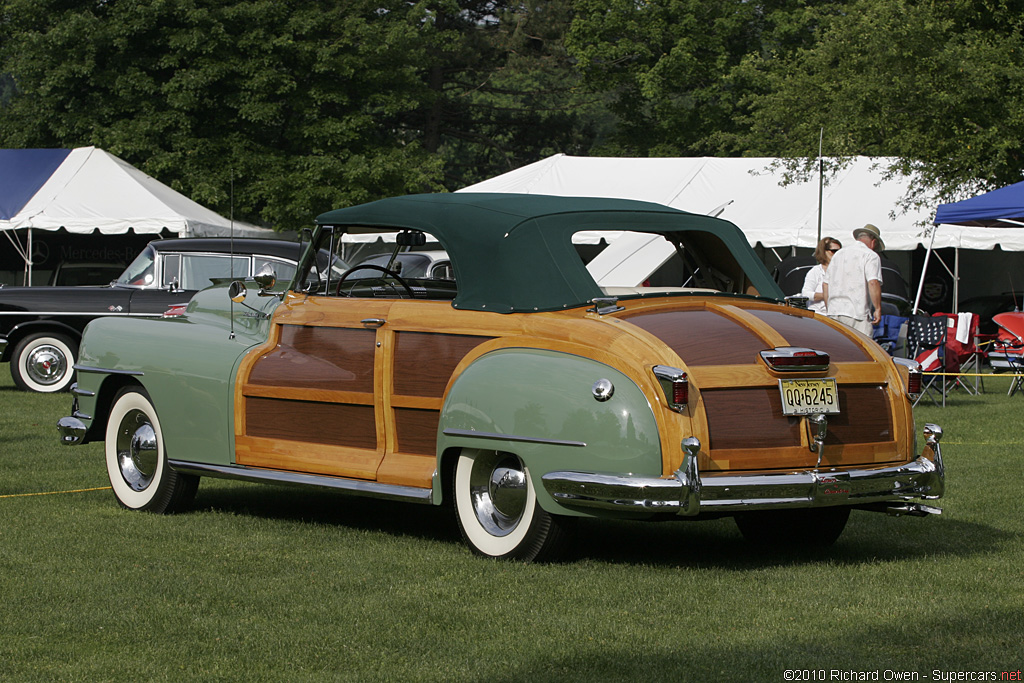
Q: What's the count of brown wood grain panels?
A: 8